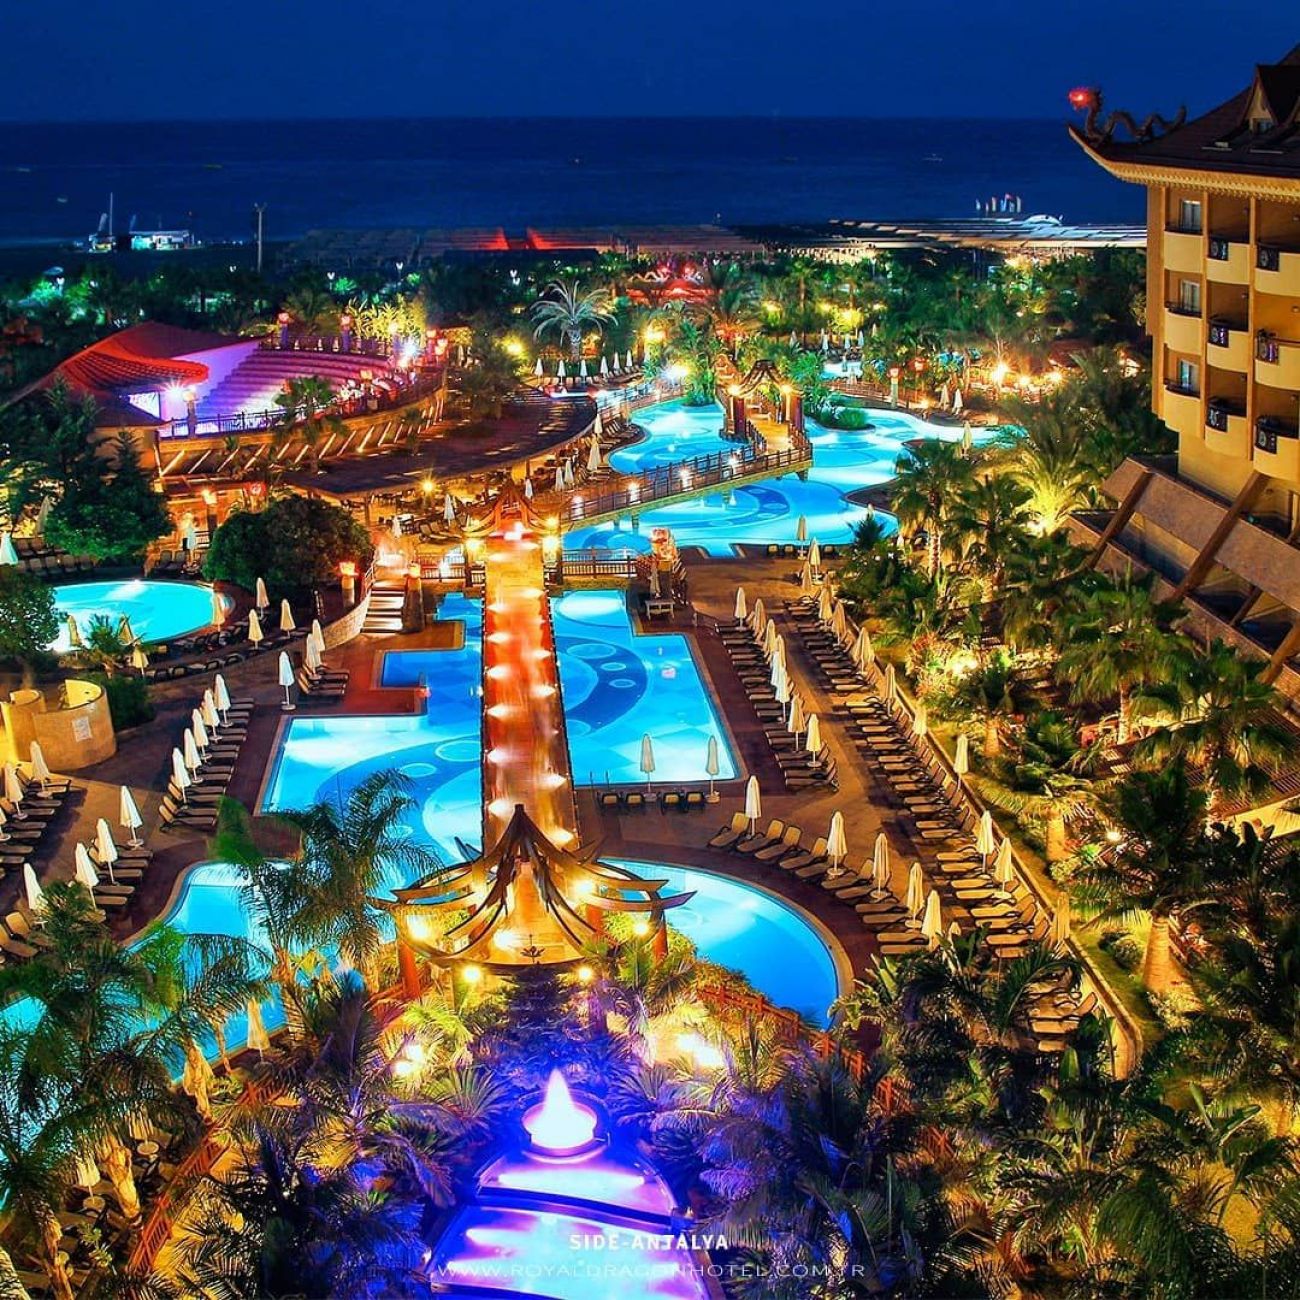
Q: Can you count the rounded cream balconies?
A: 9